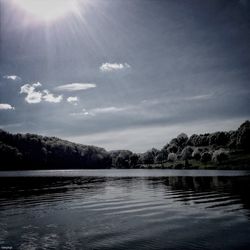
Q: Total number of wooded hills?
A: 2